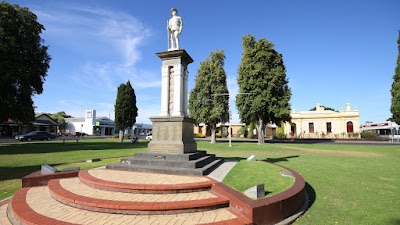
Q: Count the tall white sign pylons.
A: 1